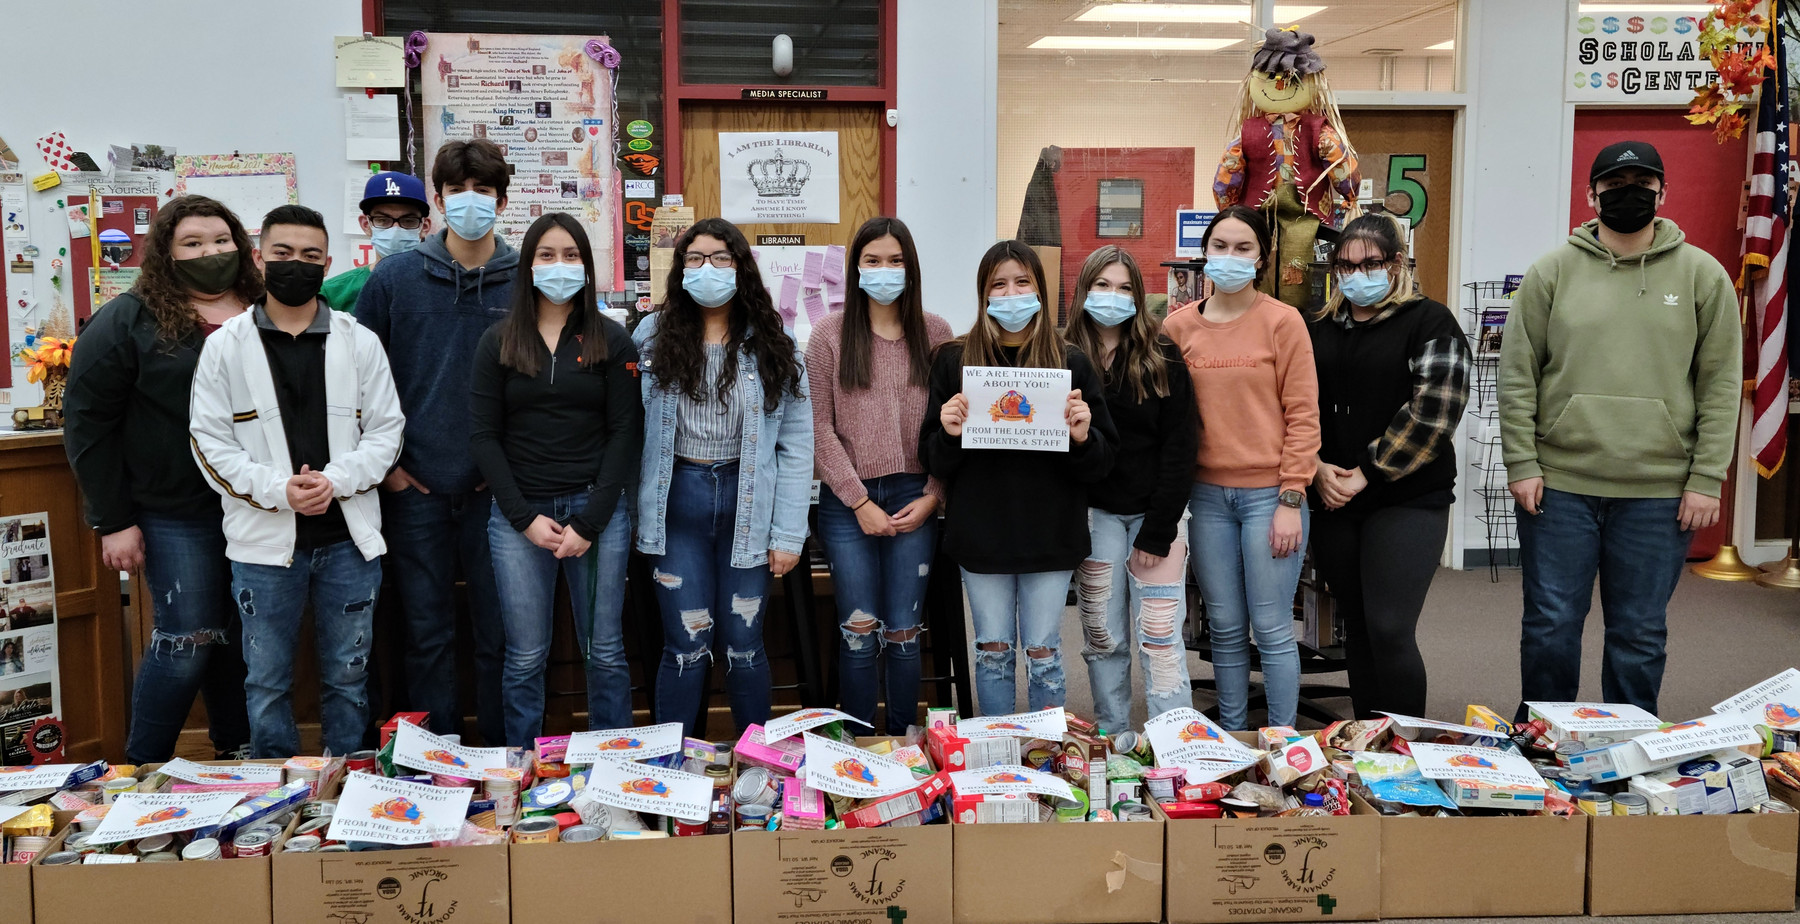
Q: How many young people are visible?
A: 12